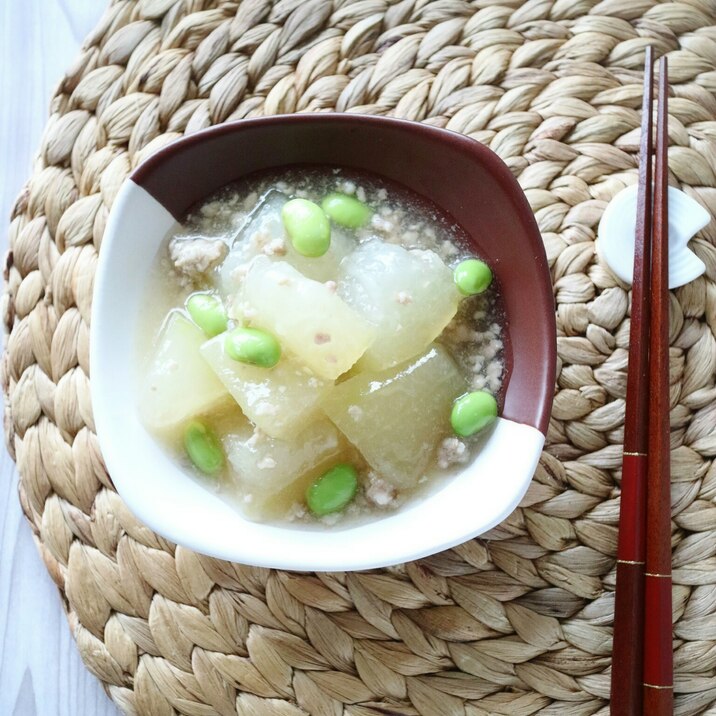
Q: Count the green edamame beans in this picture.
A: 8